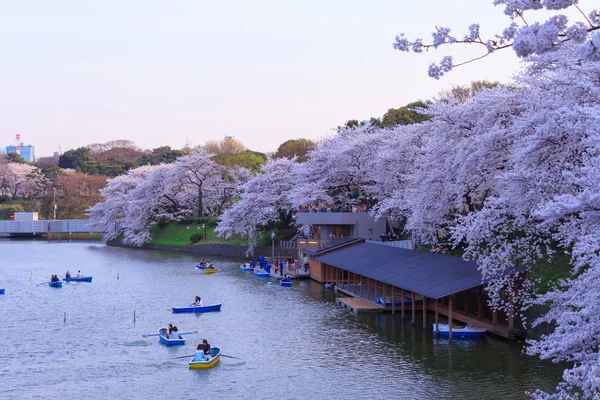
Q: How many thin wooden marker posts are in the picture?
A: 4